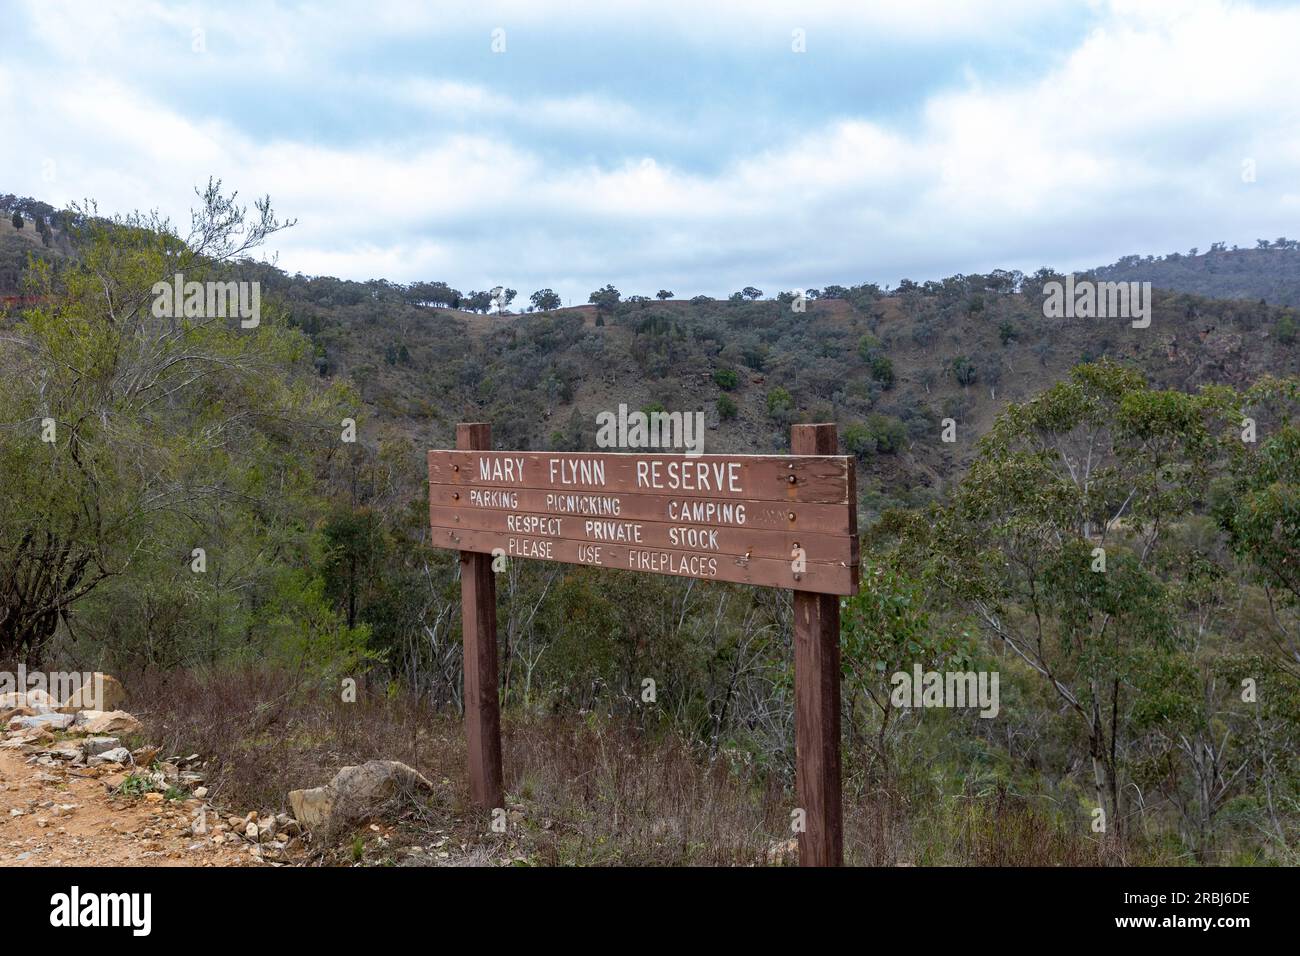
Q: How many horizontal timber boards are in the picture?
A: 4